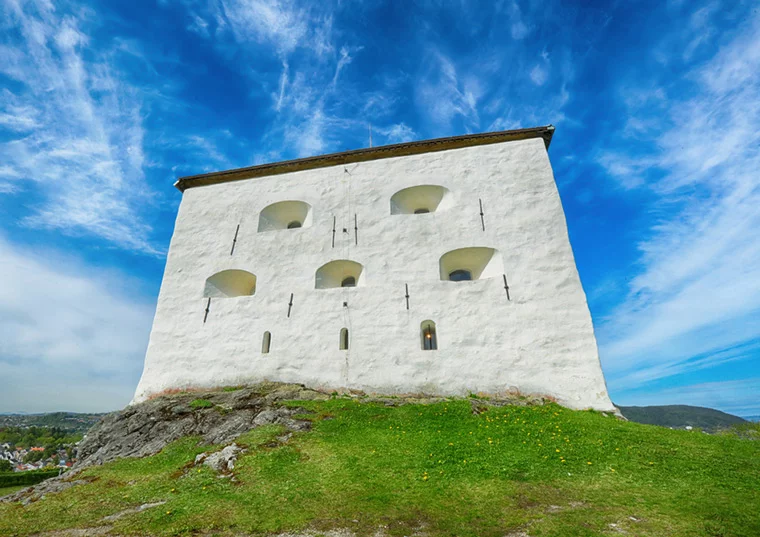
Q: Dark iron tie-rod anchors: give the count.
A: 8